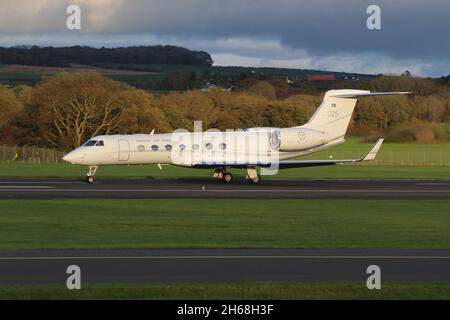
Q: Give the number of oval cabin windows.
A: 7